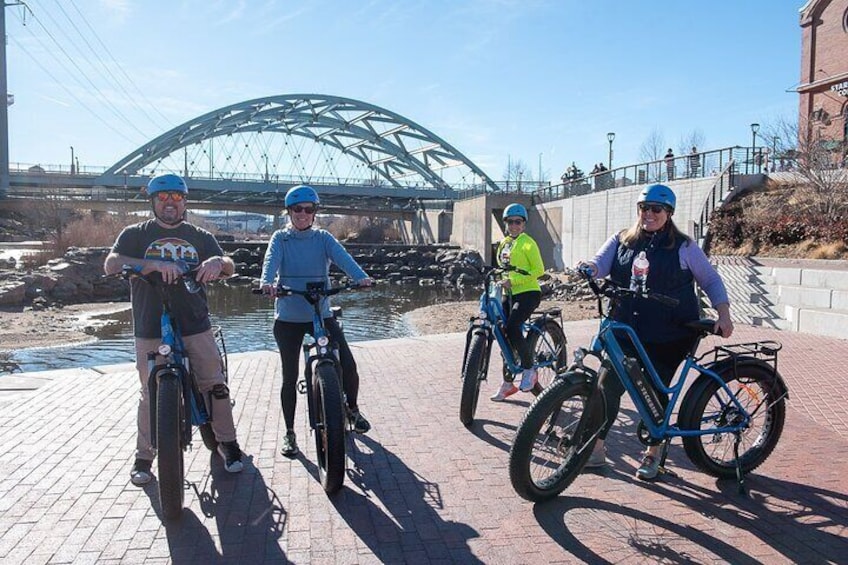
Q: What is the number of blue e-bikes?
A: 4